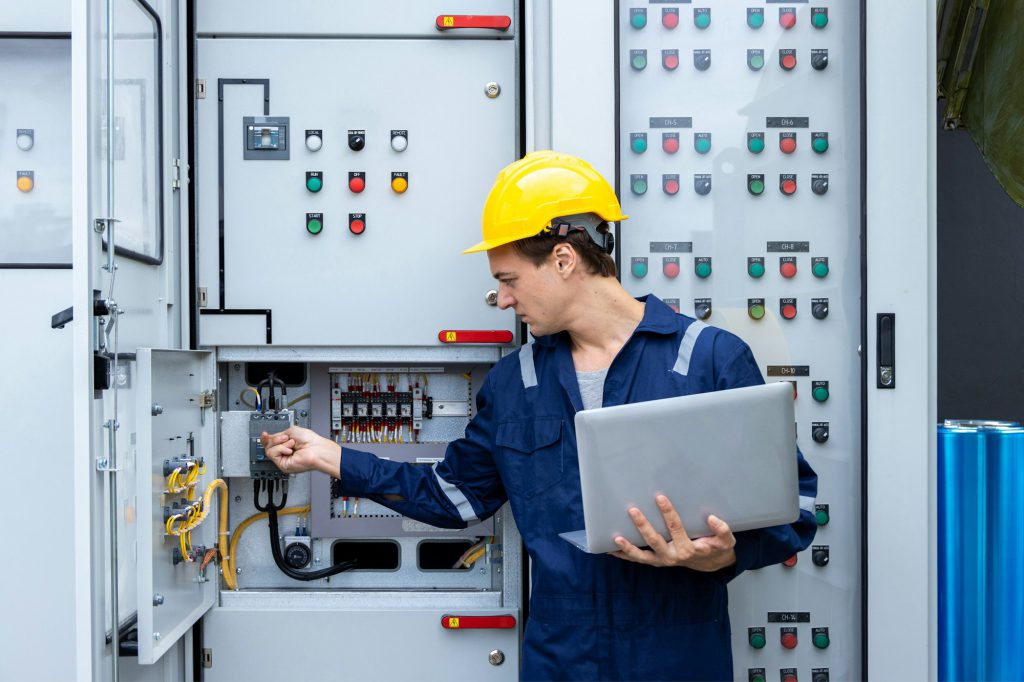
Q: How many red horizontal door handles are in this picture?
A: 3